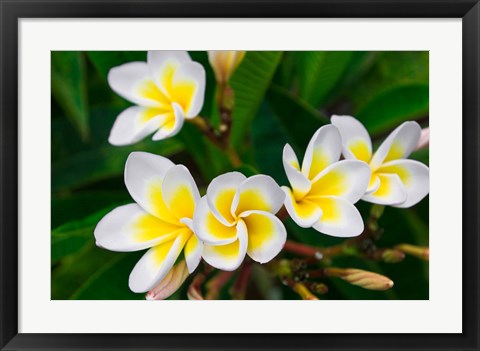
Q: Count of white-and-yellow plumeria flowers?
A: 5